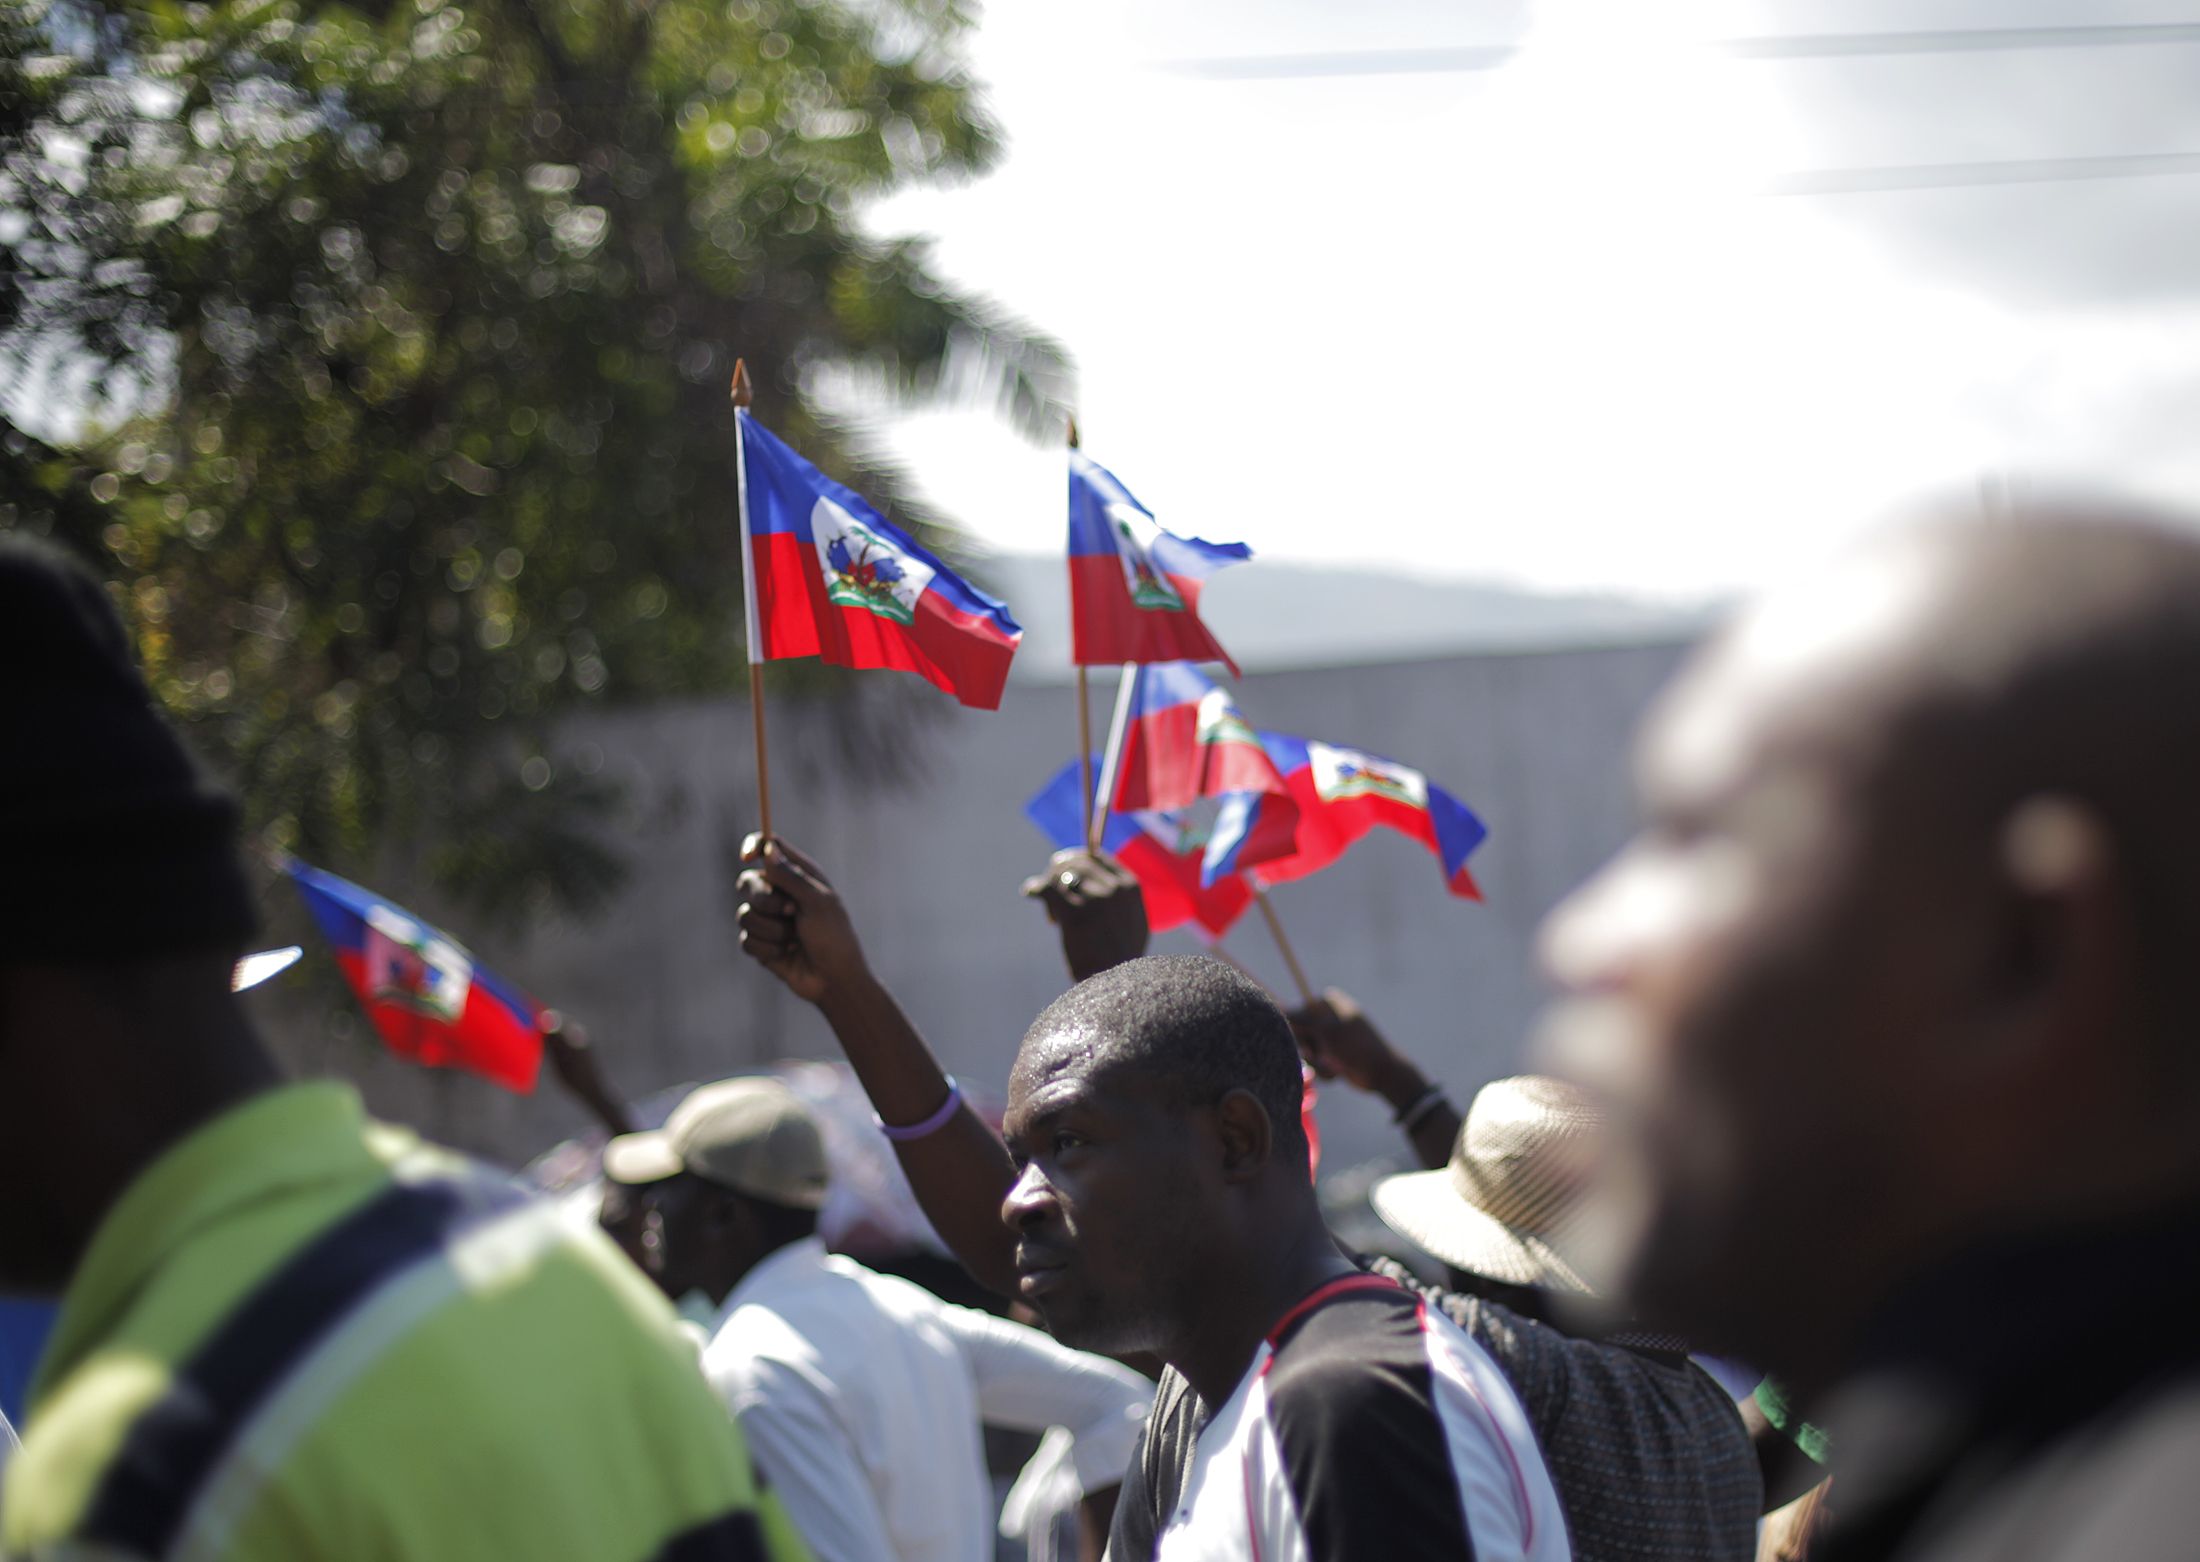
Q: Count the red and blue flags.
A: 6